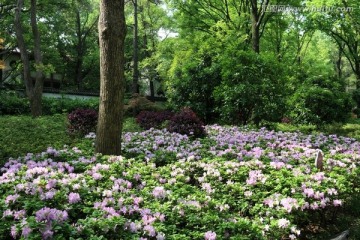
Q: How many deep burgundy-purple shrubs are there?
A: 3